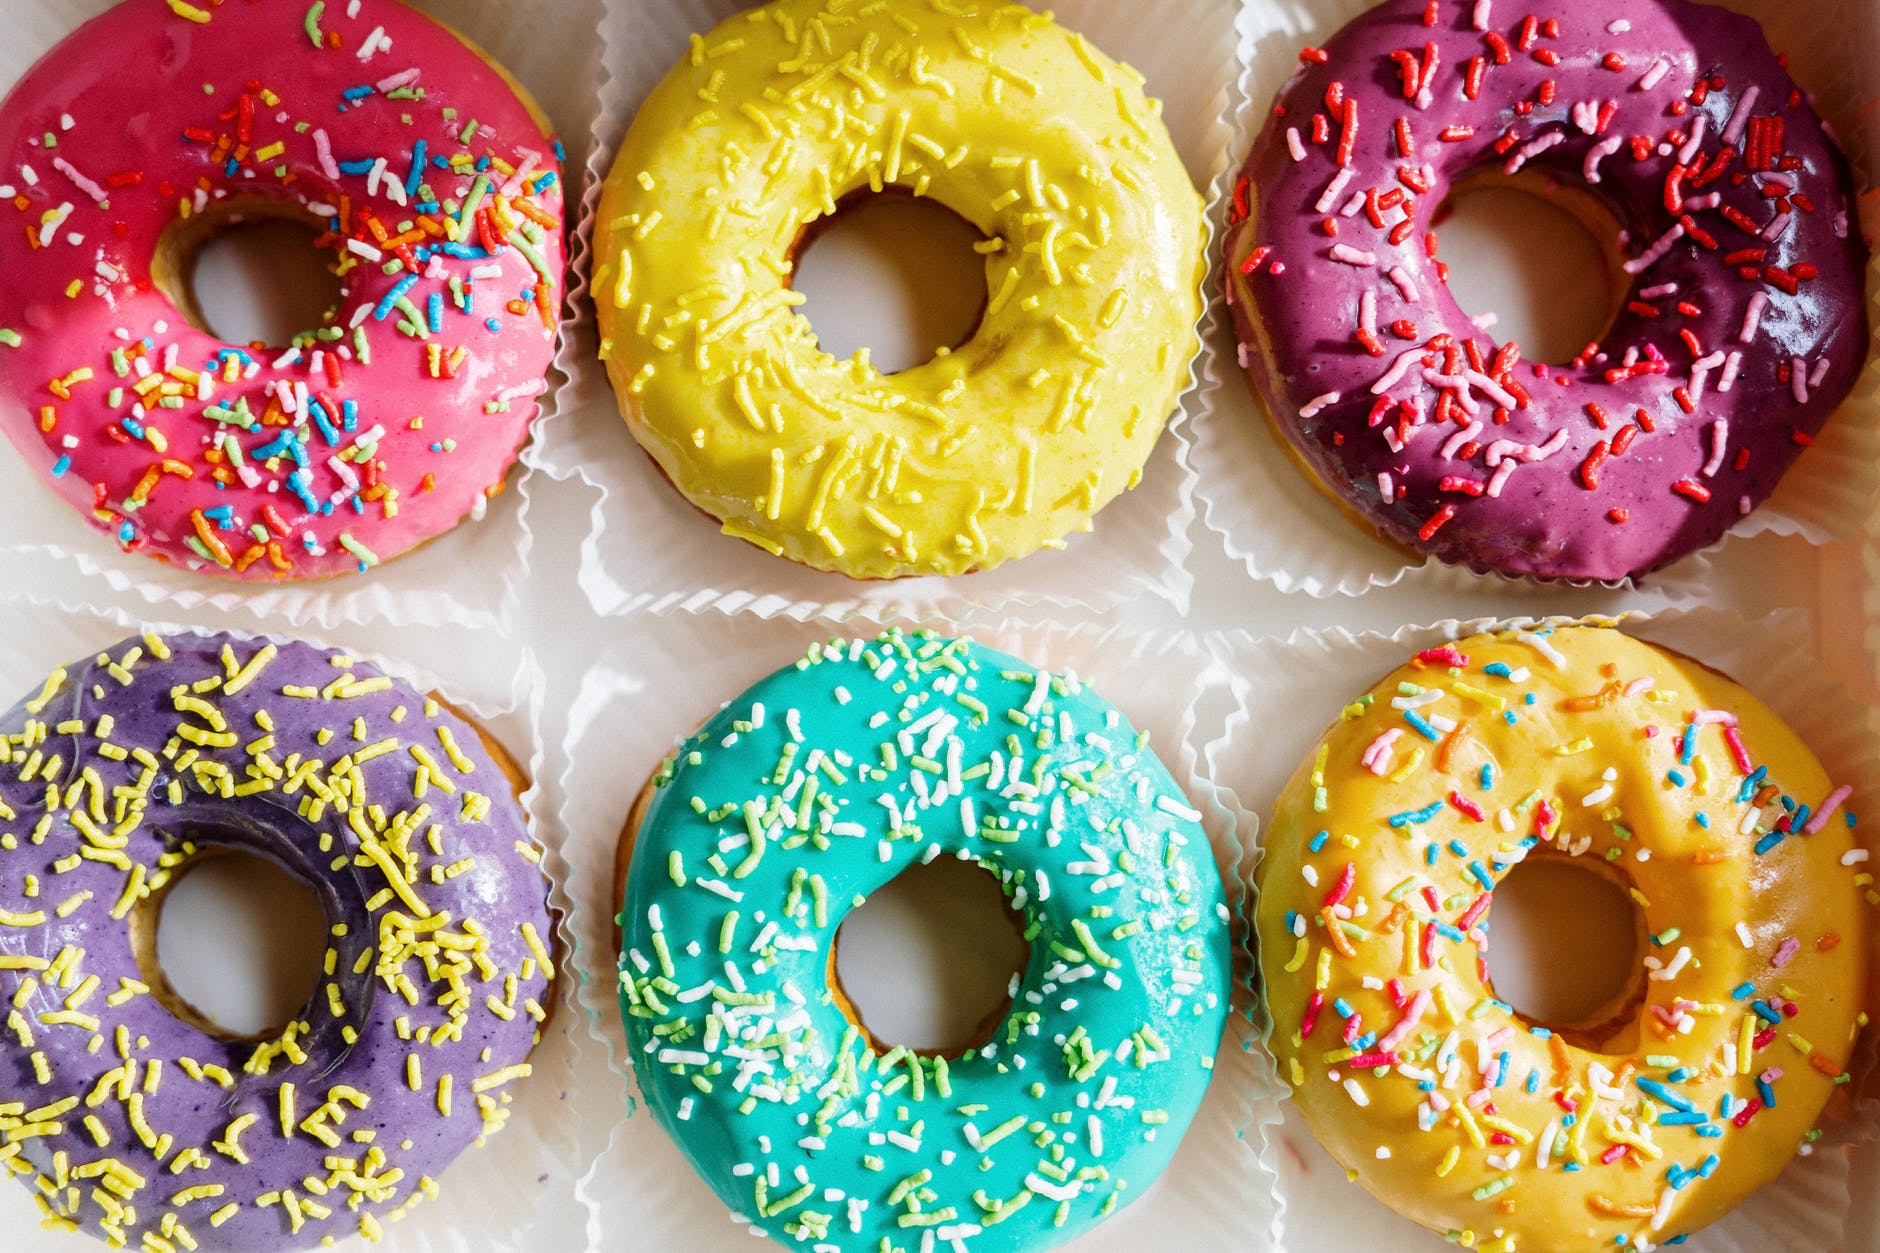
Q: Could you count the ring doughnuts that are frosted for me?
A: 6